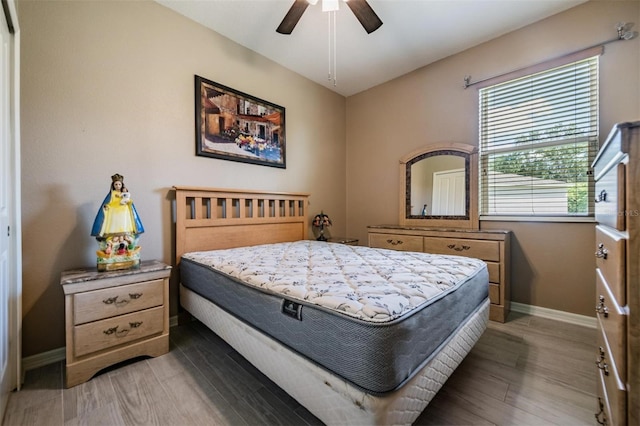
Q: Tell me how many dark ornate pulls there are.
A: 9